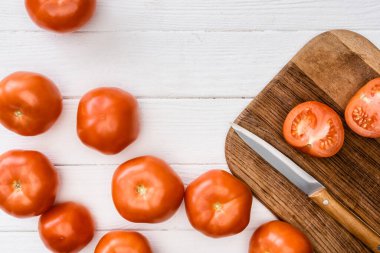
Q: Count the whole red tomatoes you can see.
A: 9